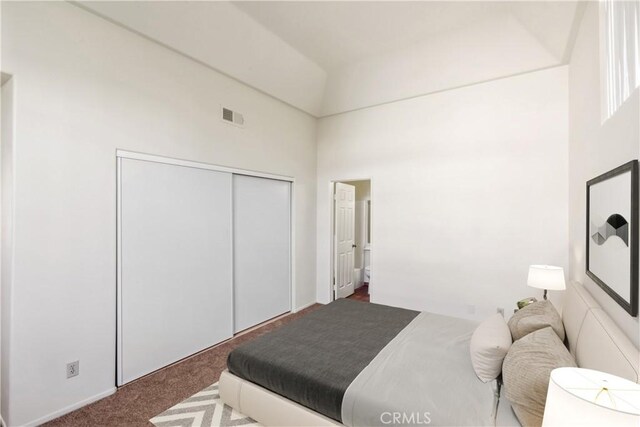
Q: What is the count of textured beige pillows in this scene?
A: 2